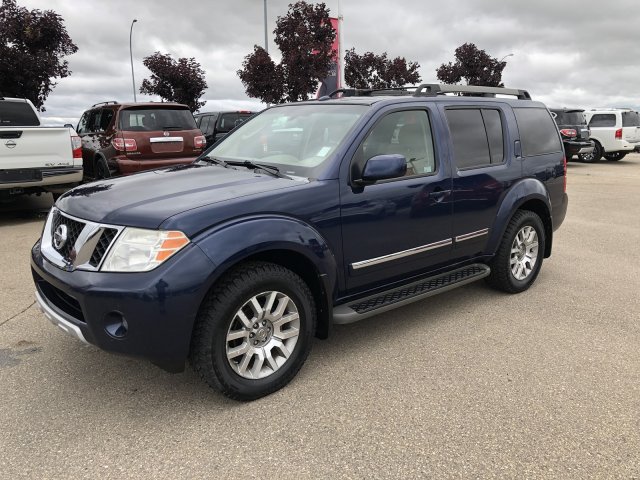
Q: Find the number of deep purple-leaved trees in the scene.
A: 5